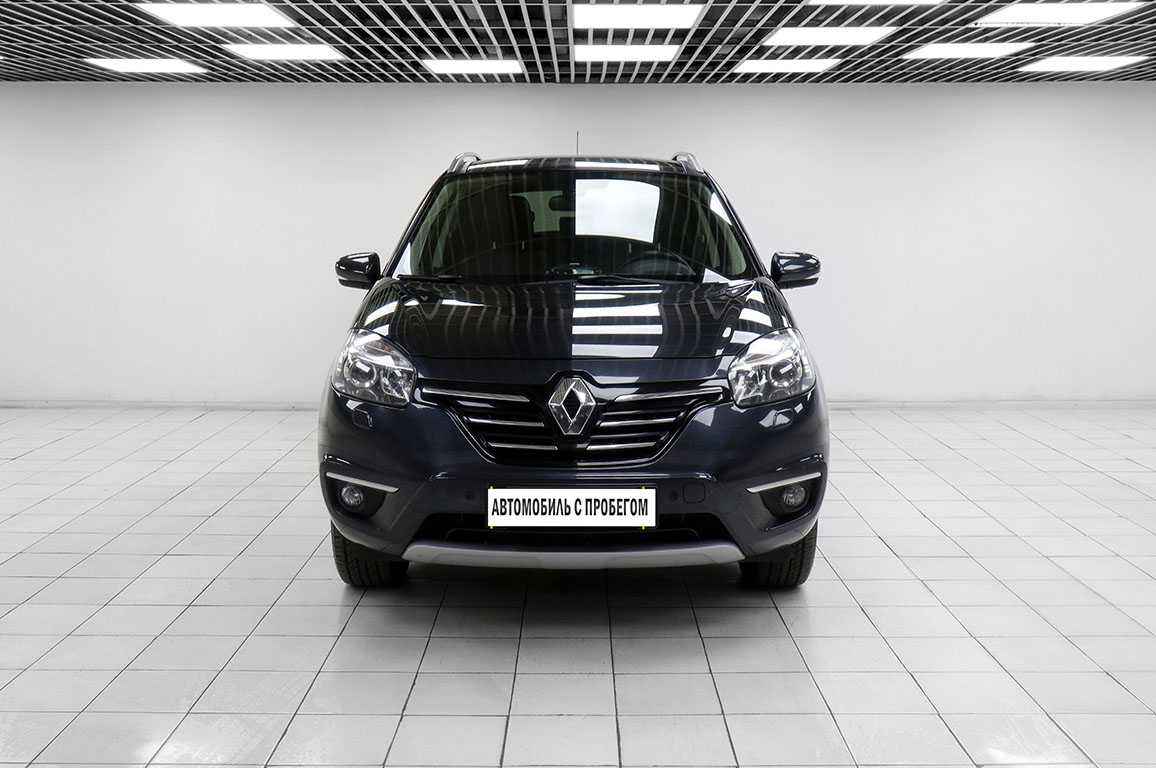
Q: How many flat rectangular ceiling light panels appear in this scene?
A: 12